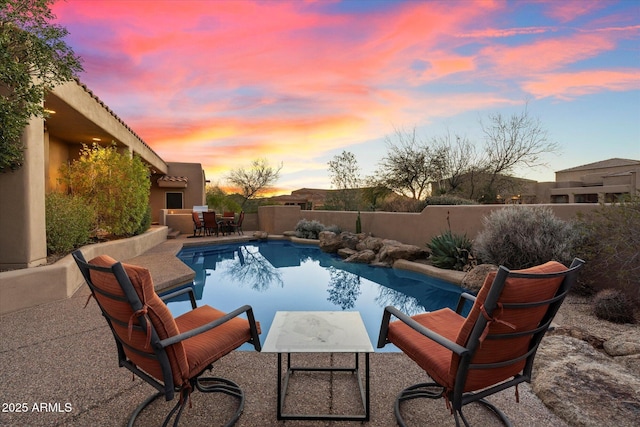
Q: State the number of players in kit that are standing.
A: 0